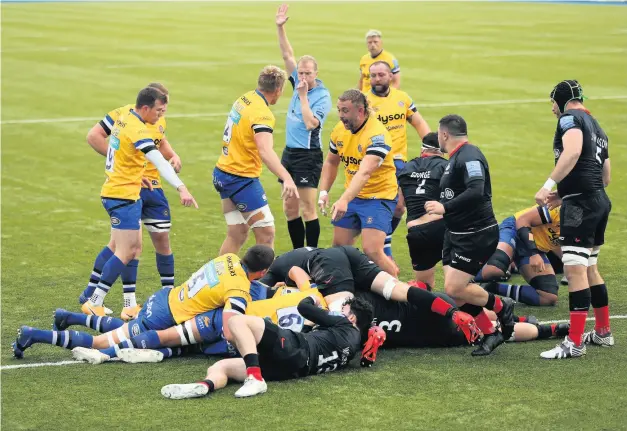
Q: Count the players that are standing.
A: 9